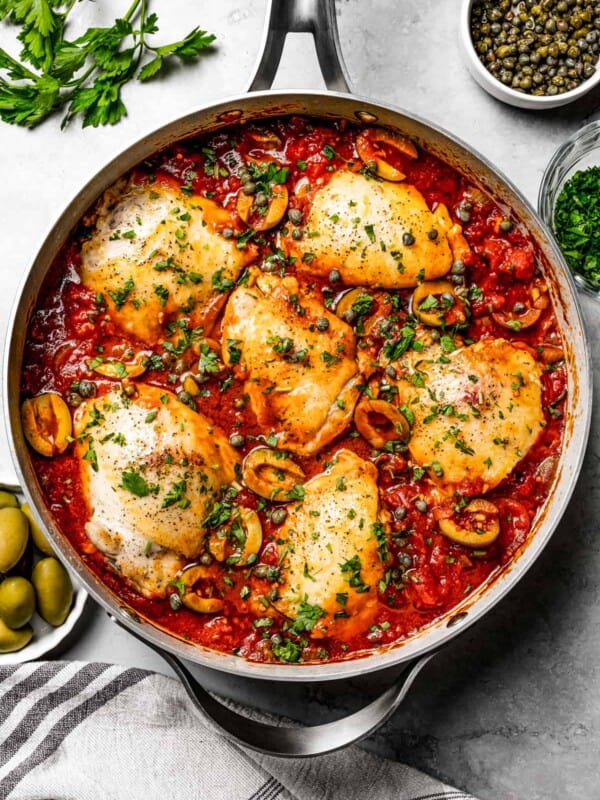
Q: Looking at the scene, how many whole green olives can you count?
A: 6